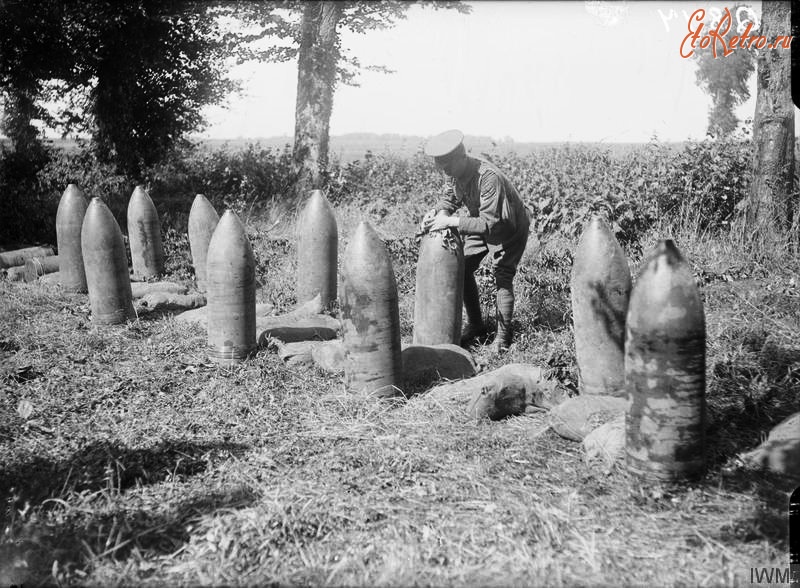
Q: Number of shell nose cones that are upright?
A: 10